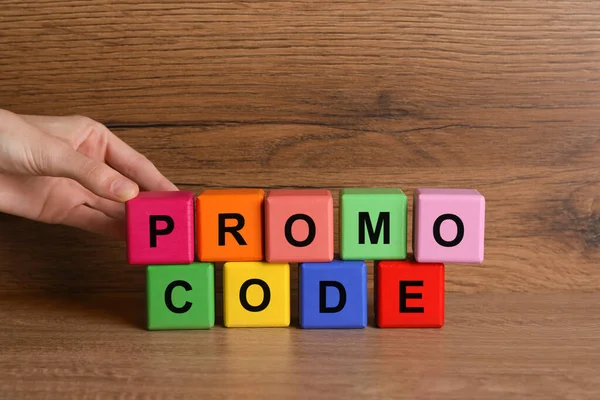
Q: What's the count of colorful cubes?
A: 9